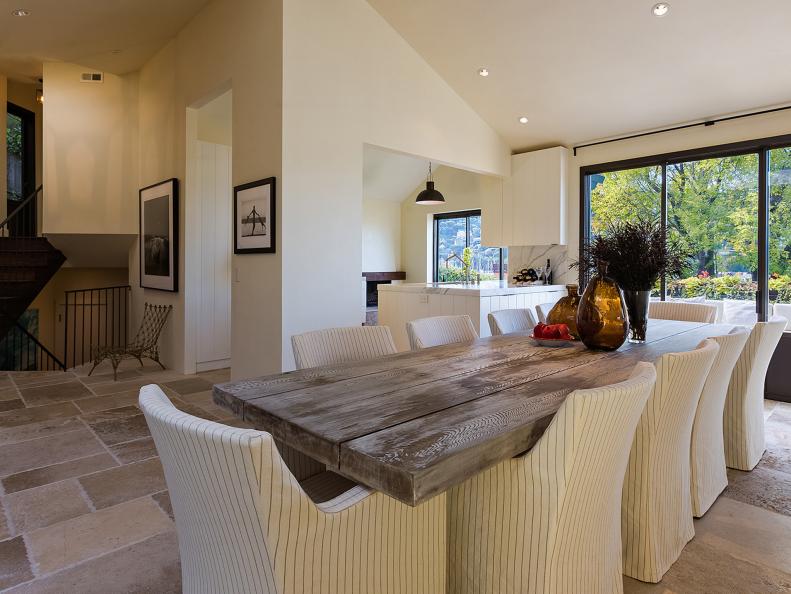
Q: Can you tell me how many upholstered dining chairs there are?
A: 10